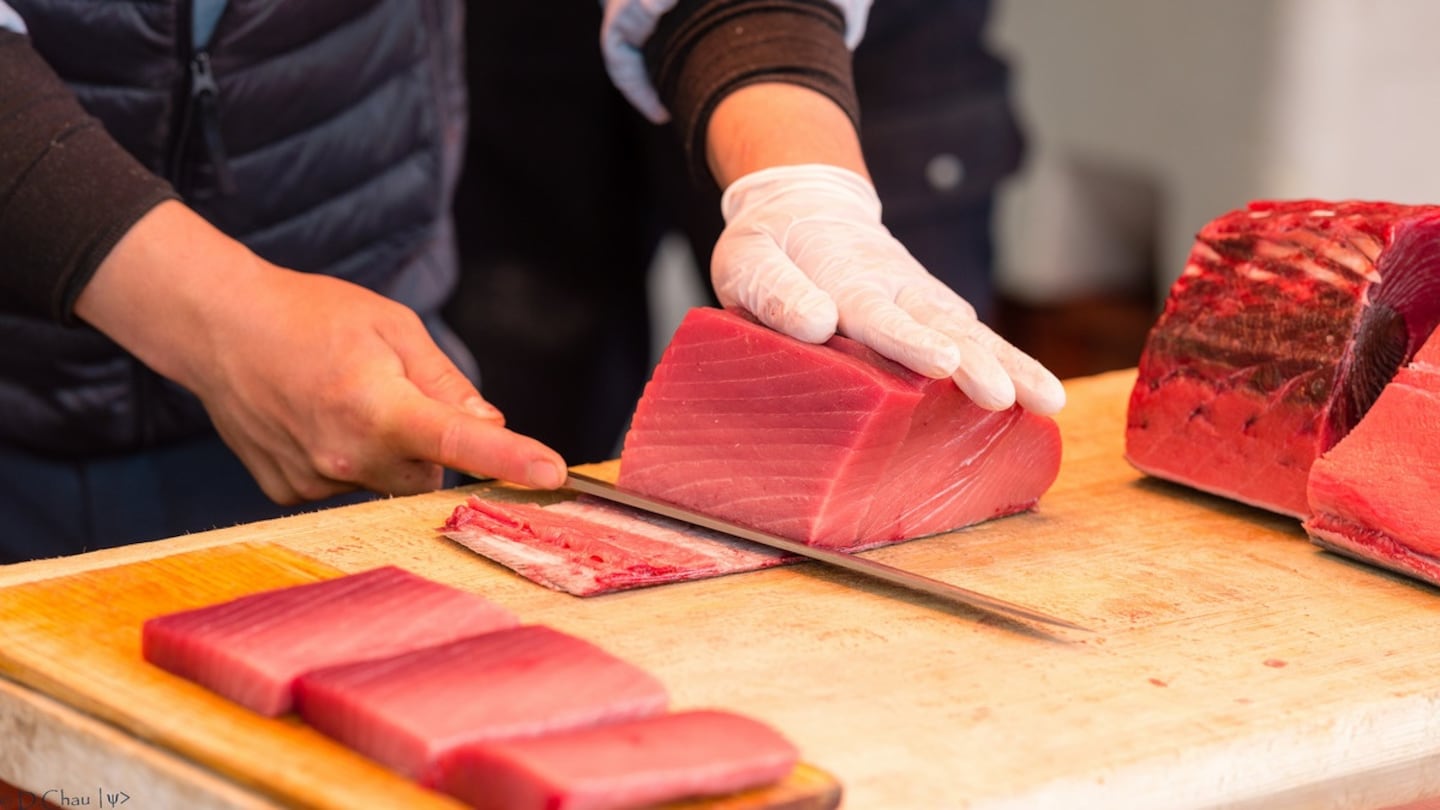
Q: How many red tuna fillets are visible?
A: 3